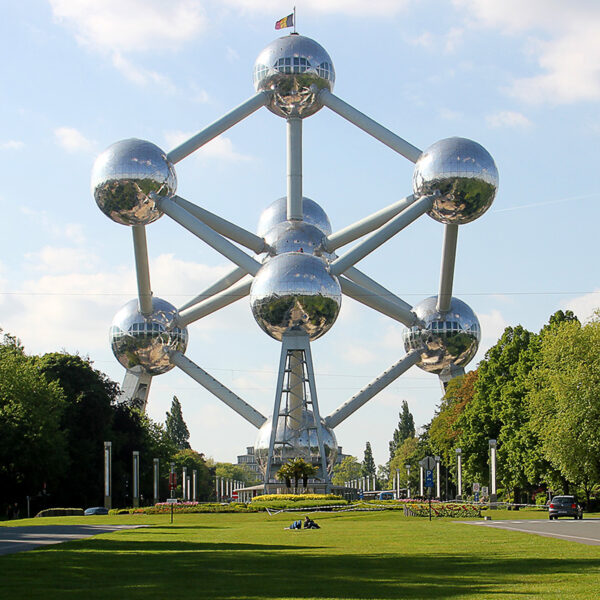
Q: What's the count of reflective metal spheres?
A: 9